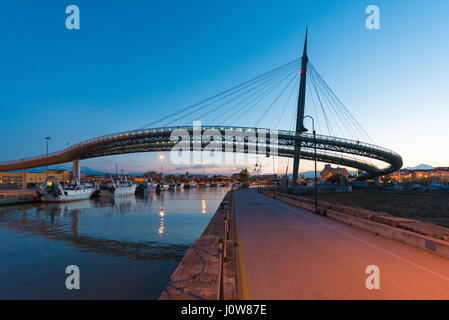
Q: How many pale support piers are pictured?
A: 2